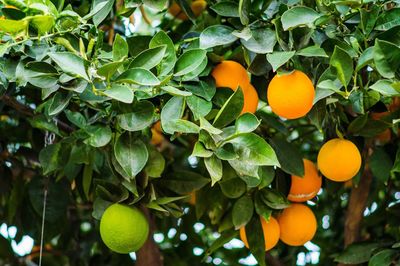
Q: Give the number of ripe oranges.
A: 7